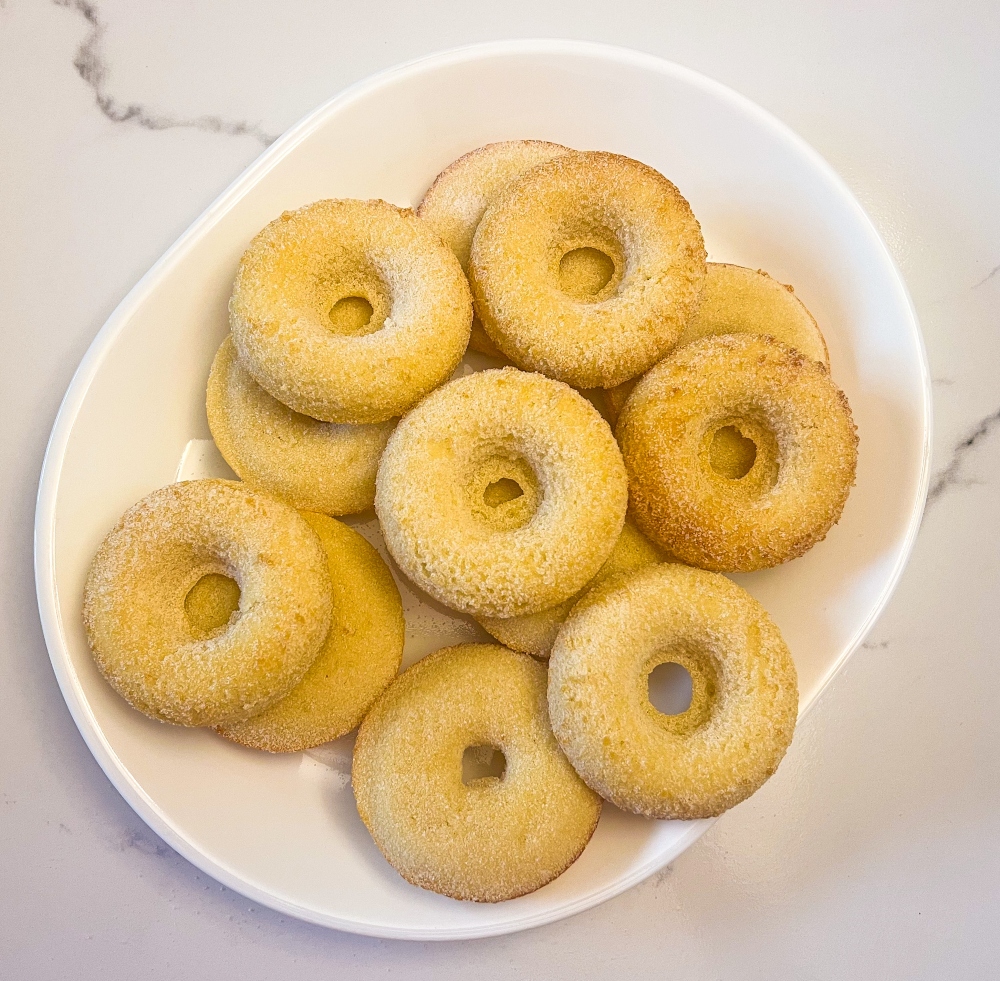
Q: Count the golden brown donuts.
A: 12